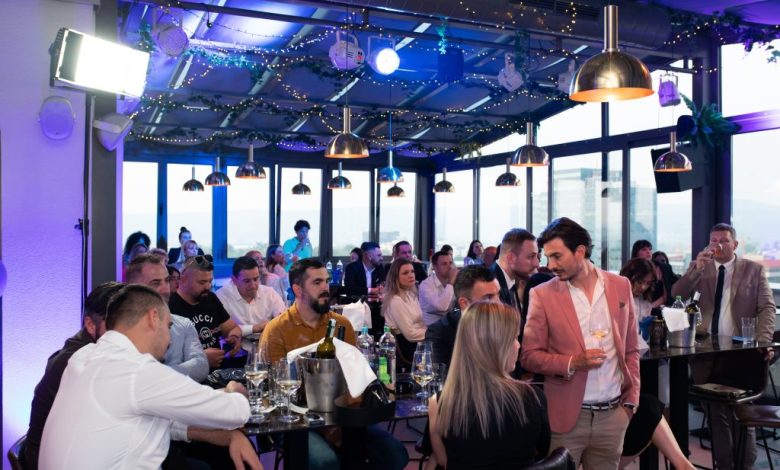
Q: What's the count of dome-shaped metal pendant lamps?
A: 13